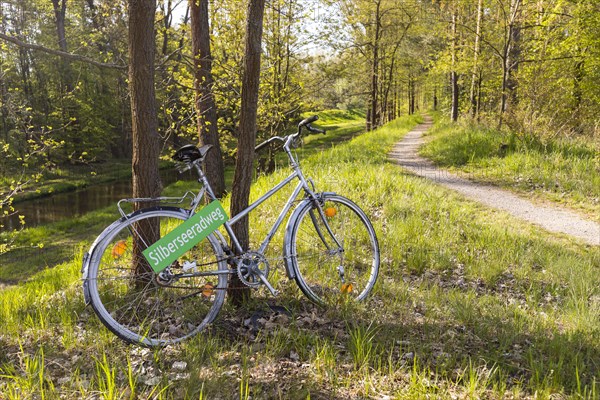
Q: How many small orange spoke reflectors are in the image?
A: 4